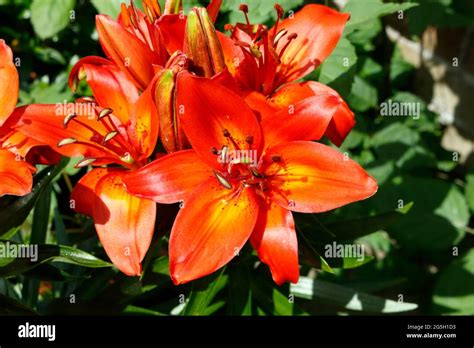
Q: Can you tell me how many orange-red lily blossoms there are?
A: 5